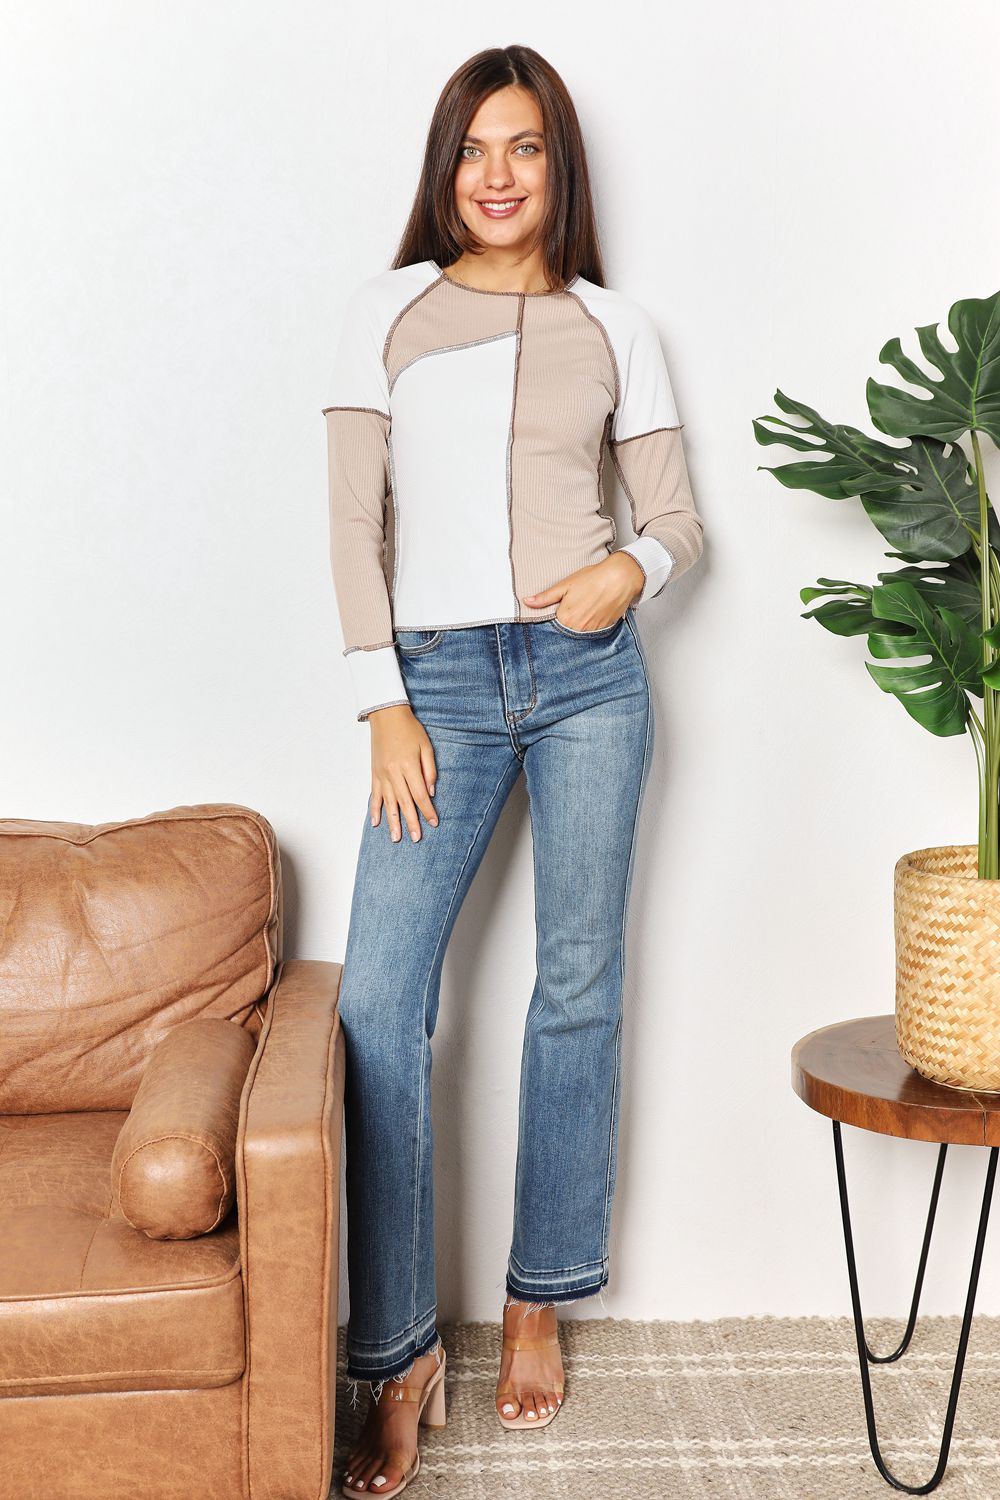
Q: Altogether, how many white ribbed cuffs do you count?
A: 2